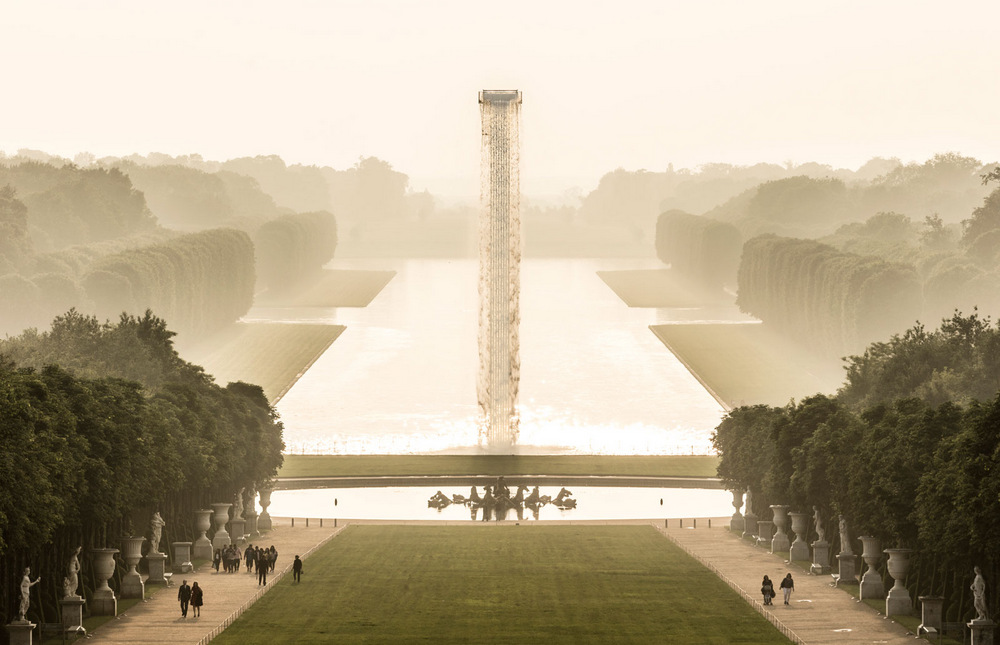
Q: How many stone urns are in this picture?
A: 10